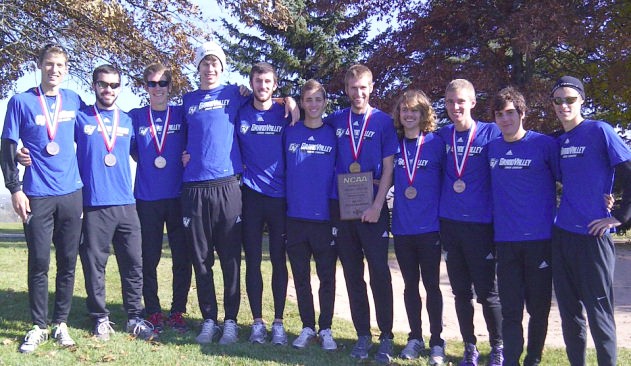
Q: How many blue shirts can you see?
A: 11